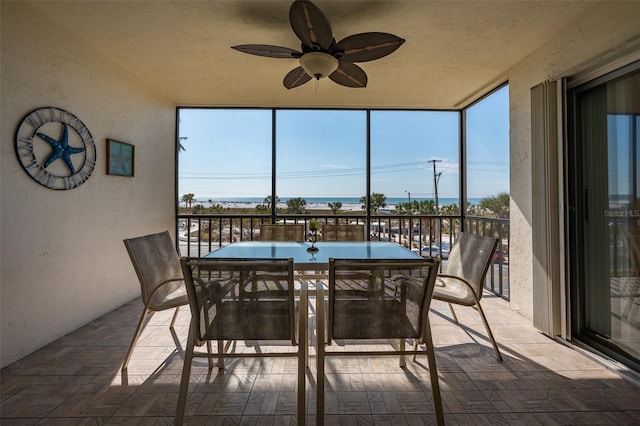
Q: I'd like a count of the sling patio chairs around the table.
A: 6